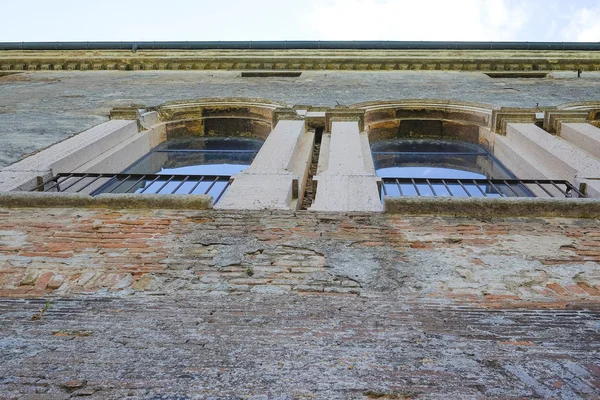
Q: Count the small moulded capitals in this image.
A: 5